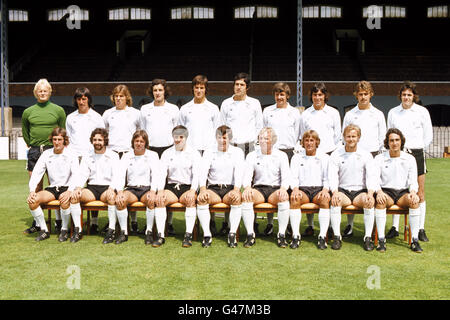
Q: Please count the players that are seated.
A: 9